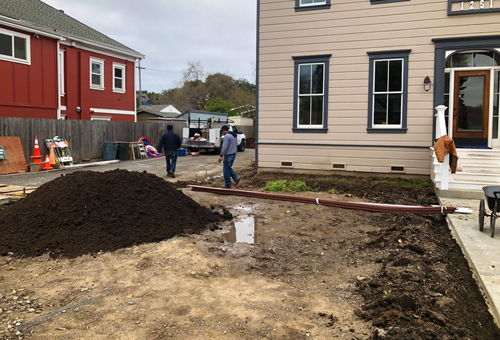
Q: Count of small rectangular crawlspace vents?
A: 3